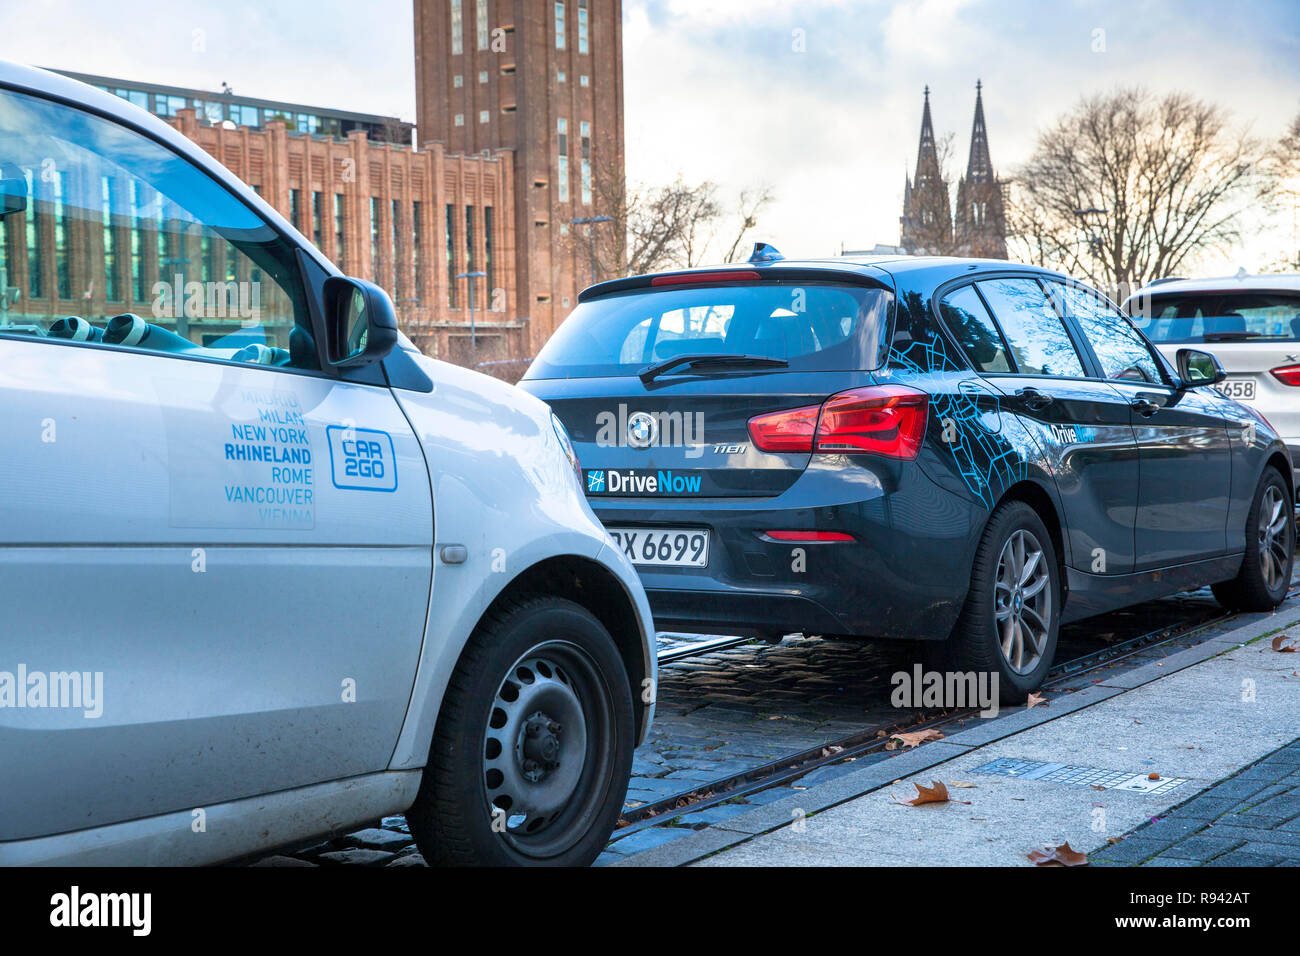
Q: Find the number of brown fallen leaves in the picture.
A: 5